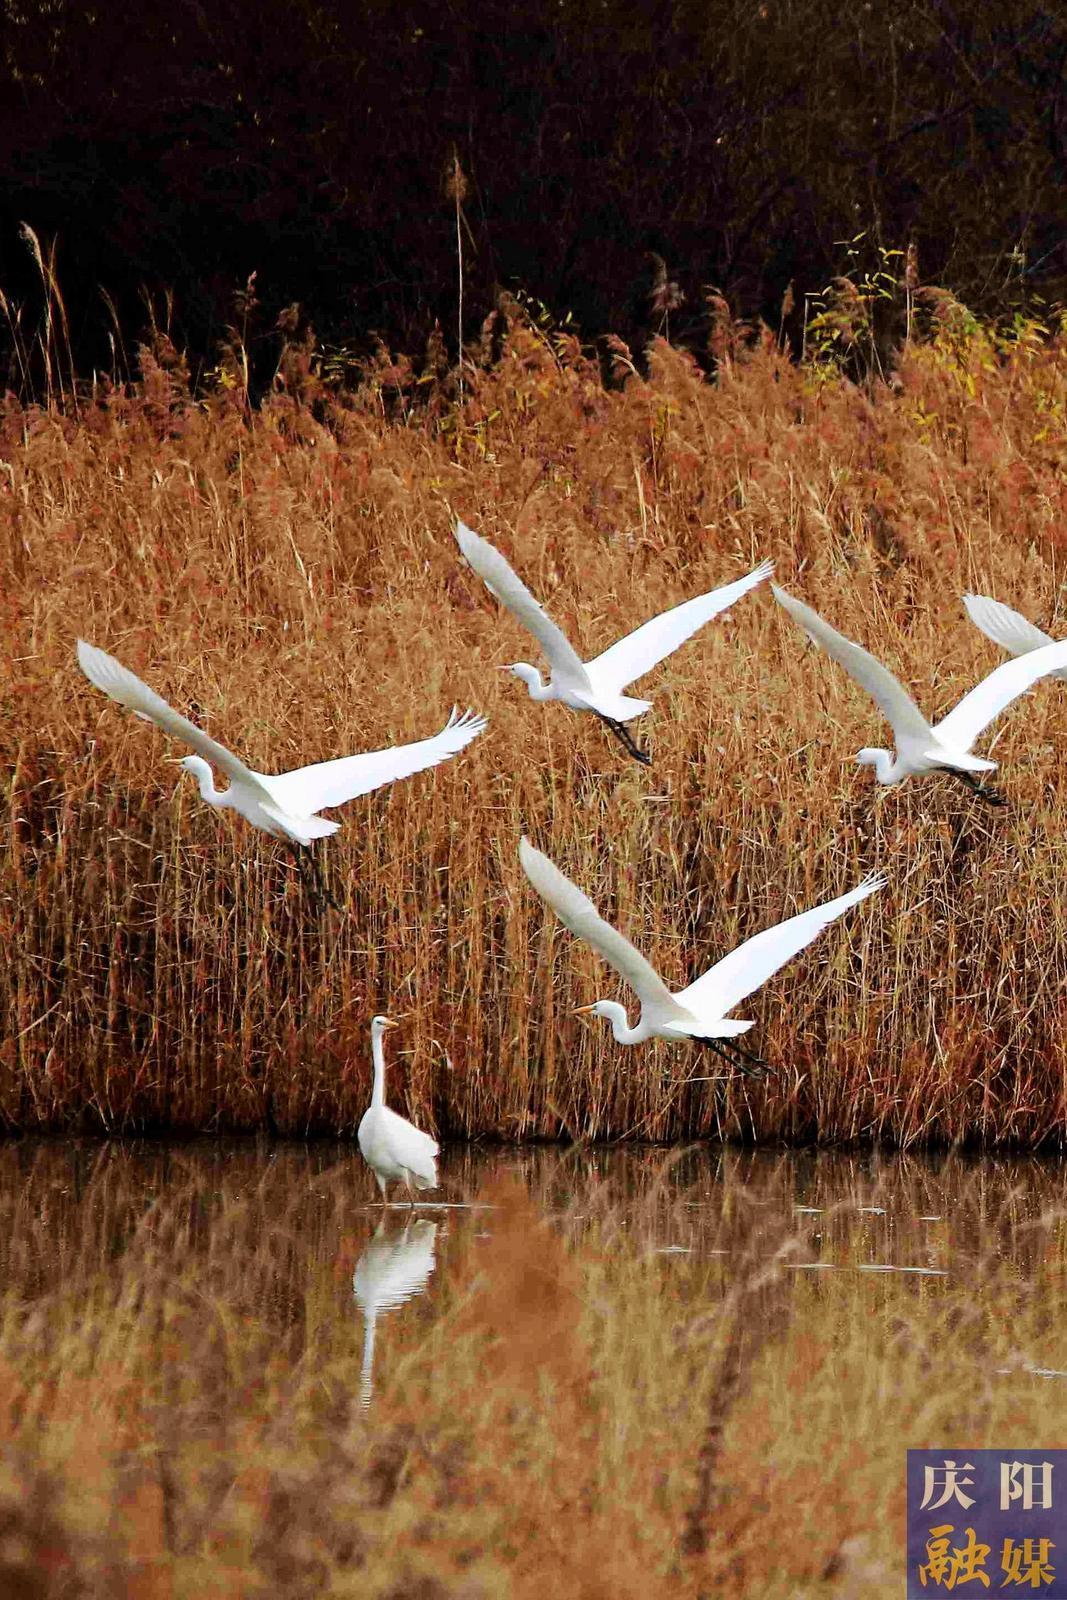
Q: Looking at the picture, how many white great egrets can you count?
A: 6